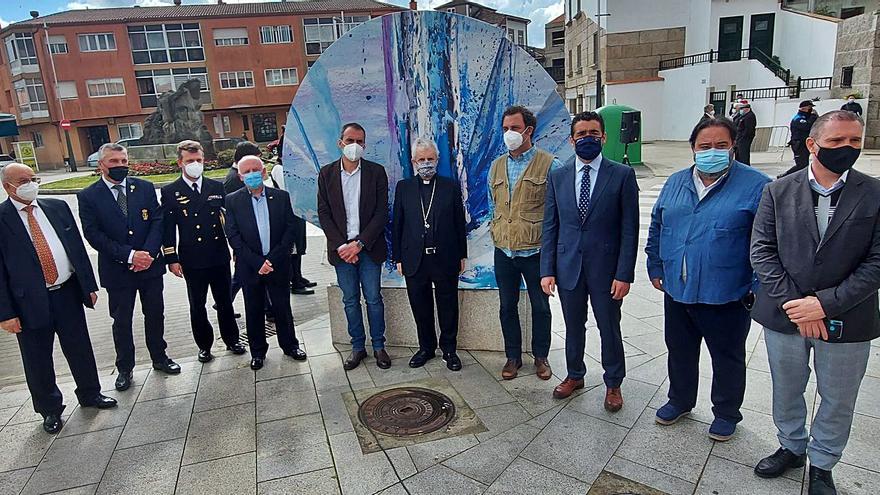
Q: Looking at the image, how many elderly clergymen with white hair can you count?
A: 1